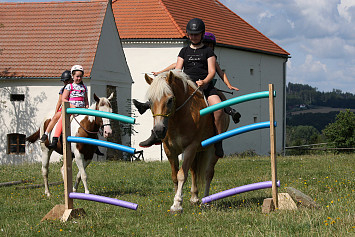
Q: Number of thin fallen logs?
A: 2